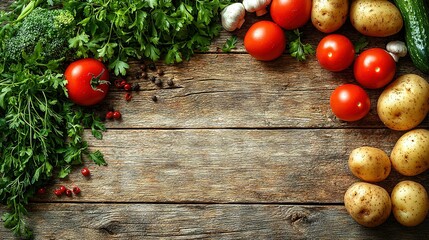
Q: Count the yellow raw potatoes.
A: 7